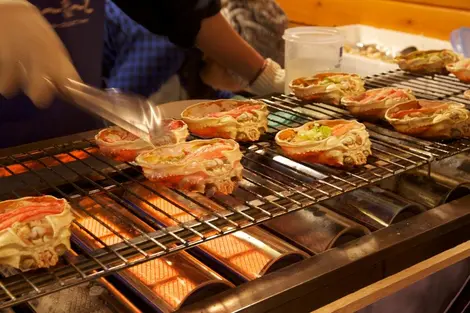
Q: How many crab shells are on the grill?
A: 10